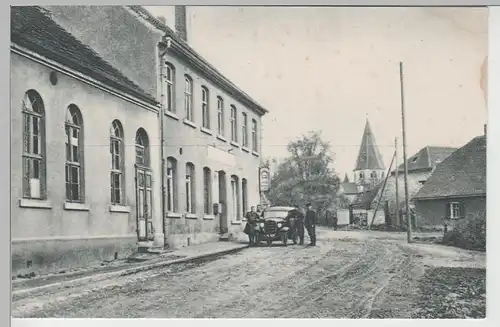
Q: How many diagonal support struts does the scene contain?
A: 1